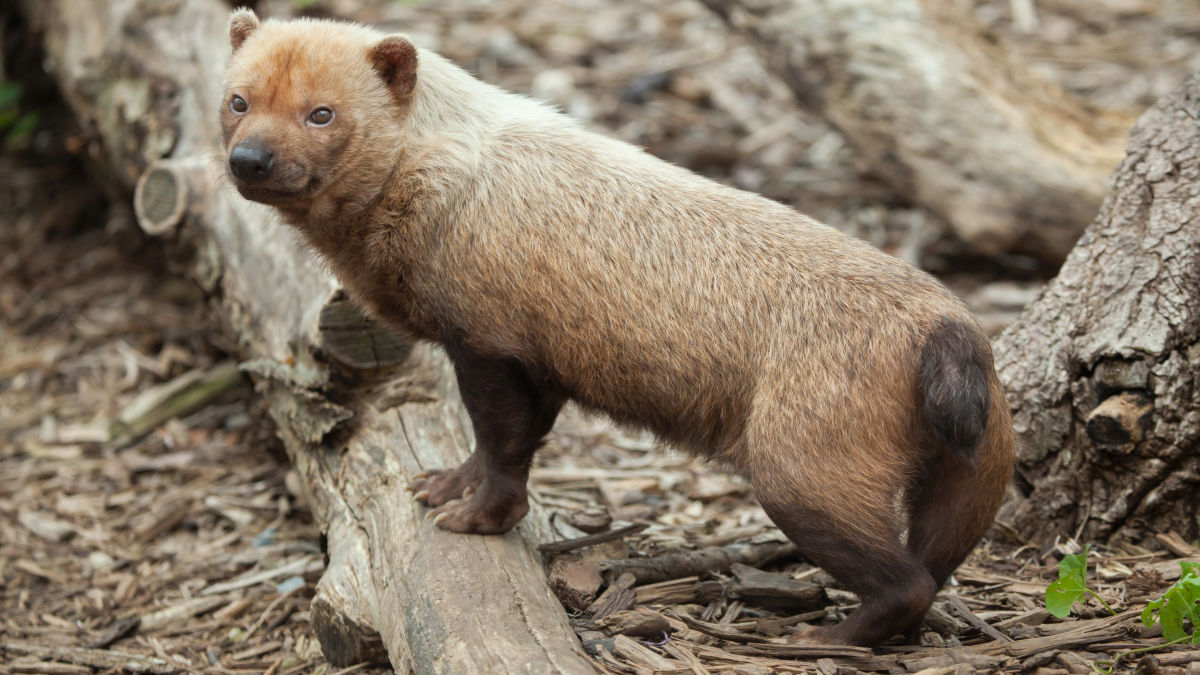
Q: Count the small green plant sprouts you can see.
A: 2